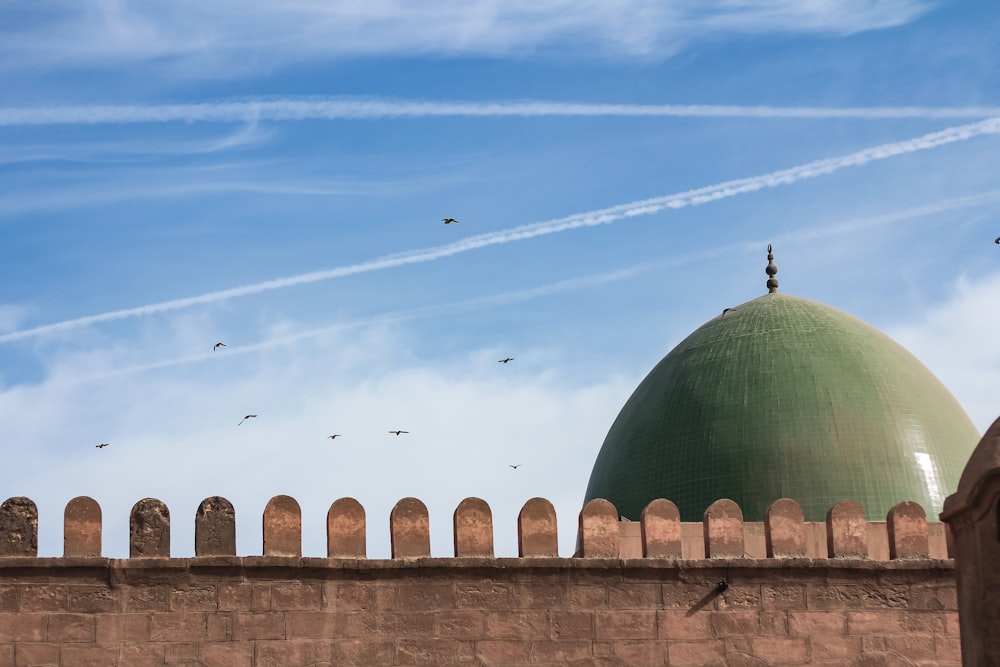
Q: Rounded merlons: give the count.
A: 15